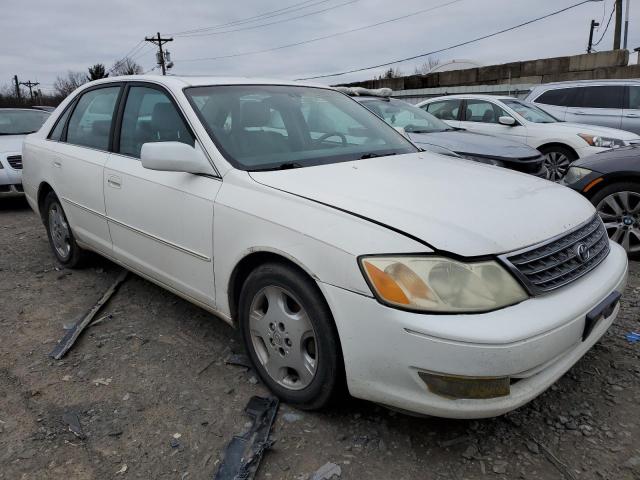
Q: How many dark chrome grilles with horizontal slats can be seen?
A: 1